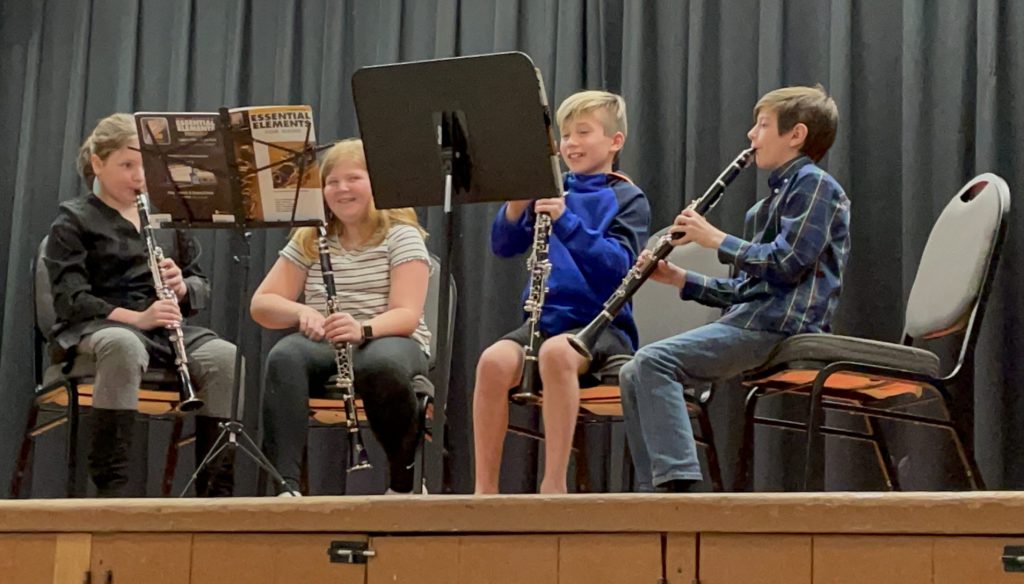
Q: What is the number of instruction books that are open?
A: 1